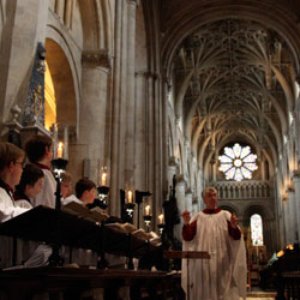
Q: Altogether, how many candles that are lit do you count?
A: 5